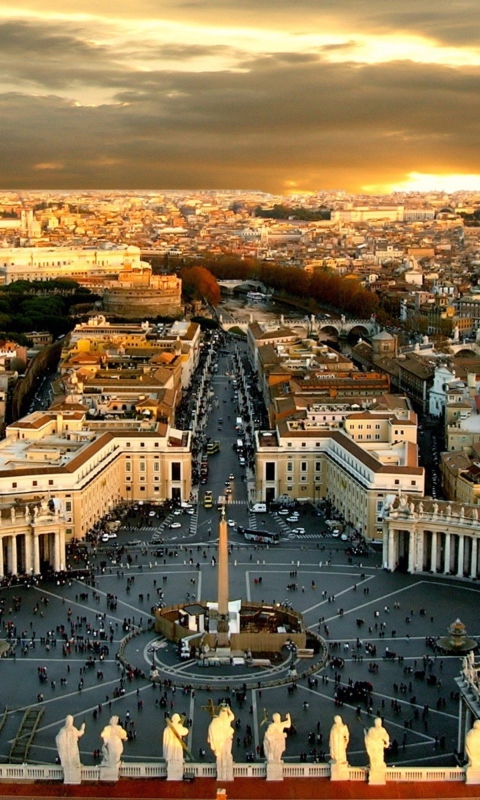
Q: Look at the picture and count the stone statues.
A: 8